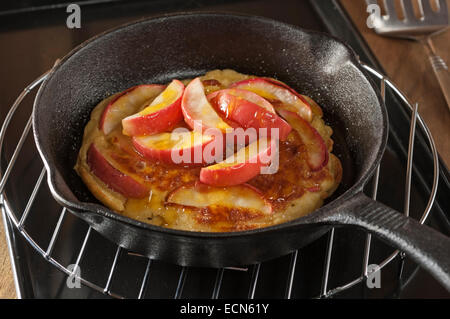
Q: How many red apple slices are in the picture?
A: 11